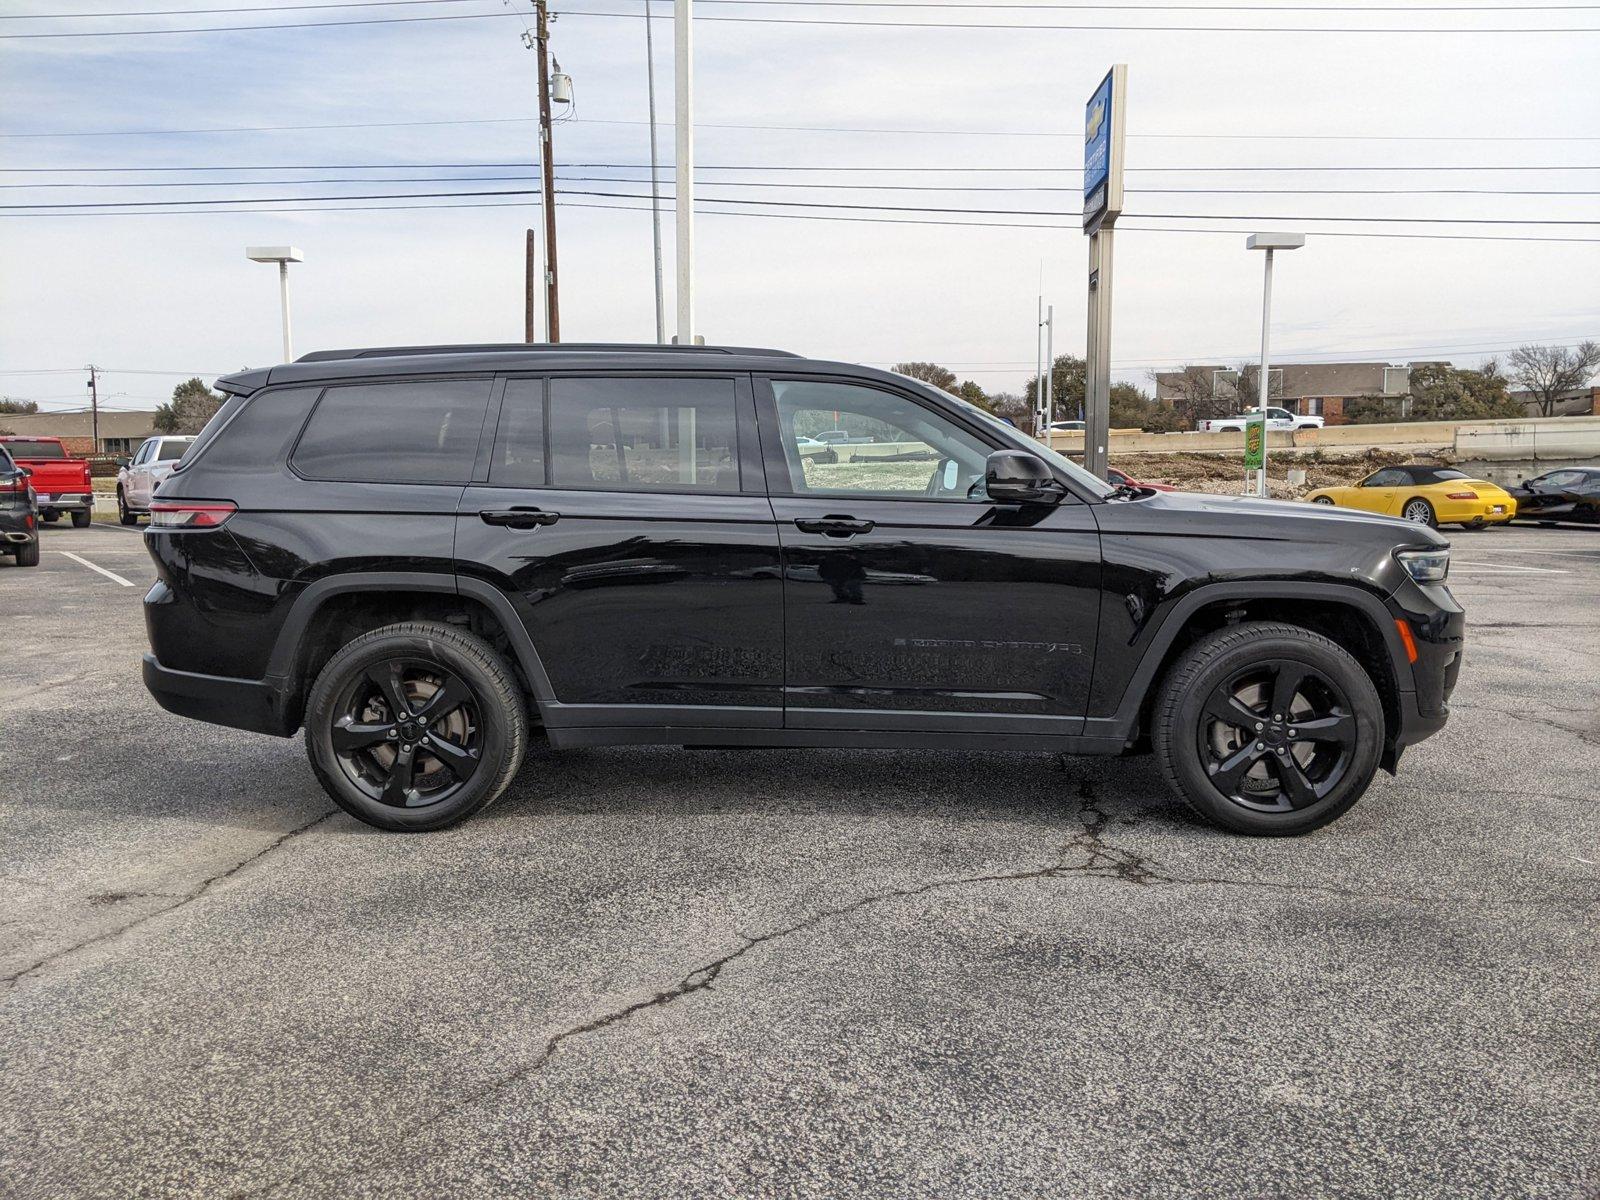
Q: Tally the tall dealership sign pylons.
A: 1